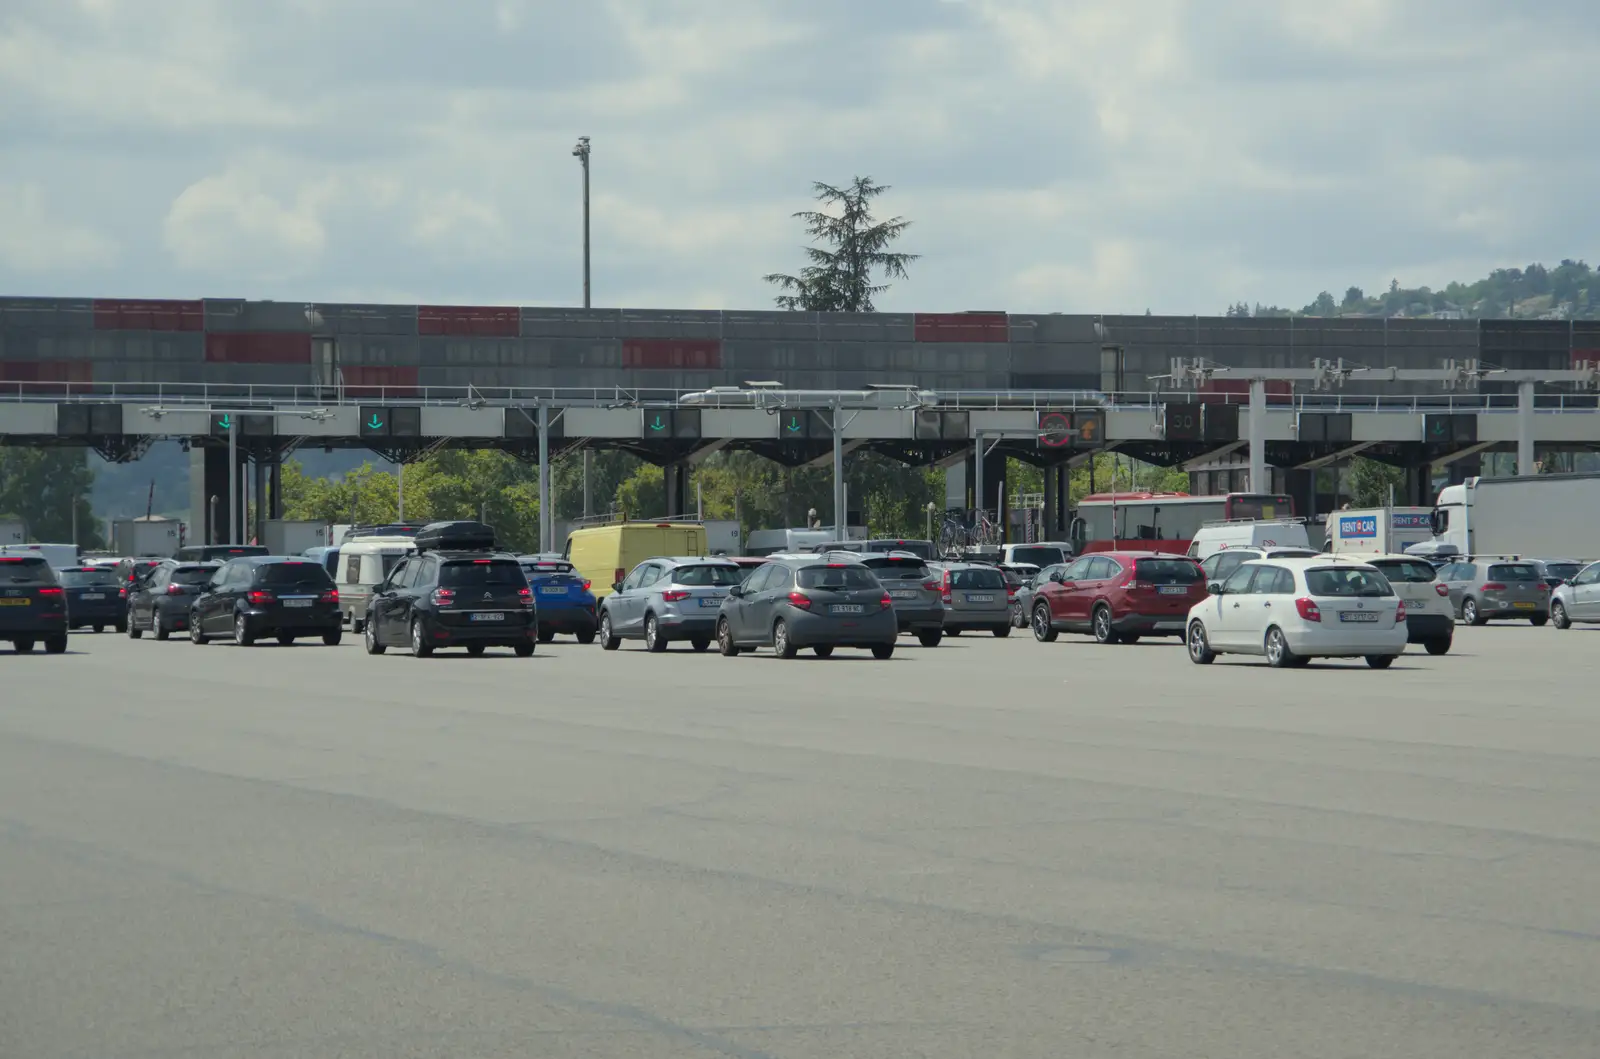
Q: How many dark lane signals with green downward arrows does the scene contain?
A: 5